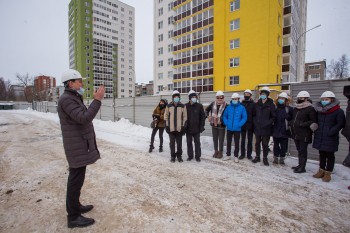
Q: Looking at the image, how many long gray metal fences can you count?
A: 1